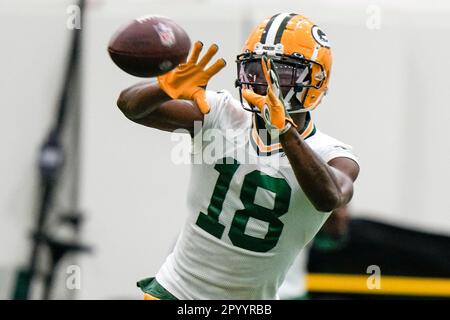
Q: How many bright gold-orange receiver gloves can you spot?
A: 2